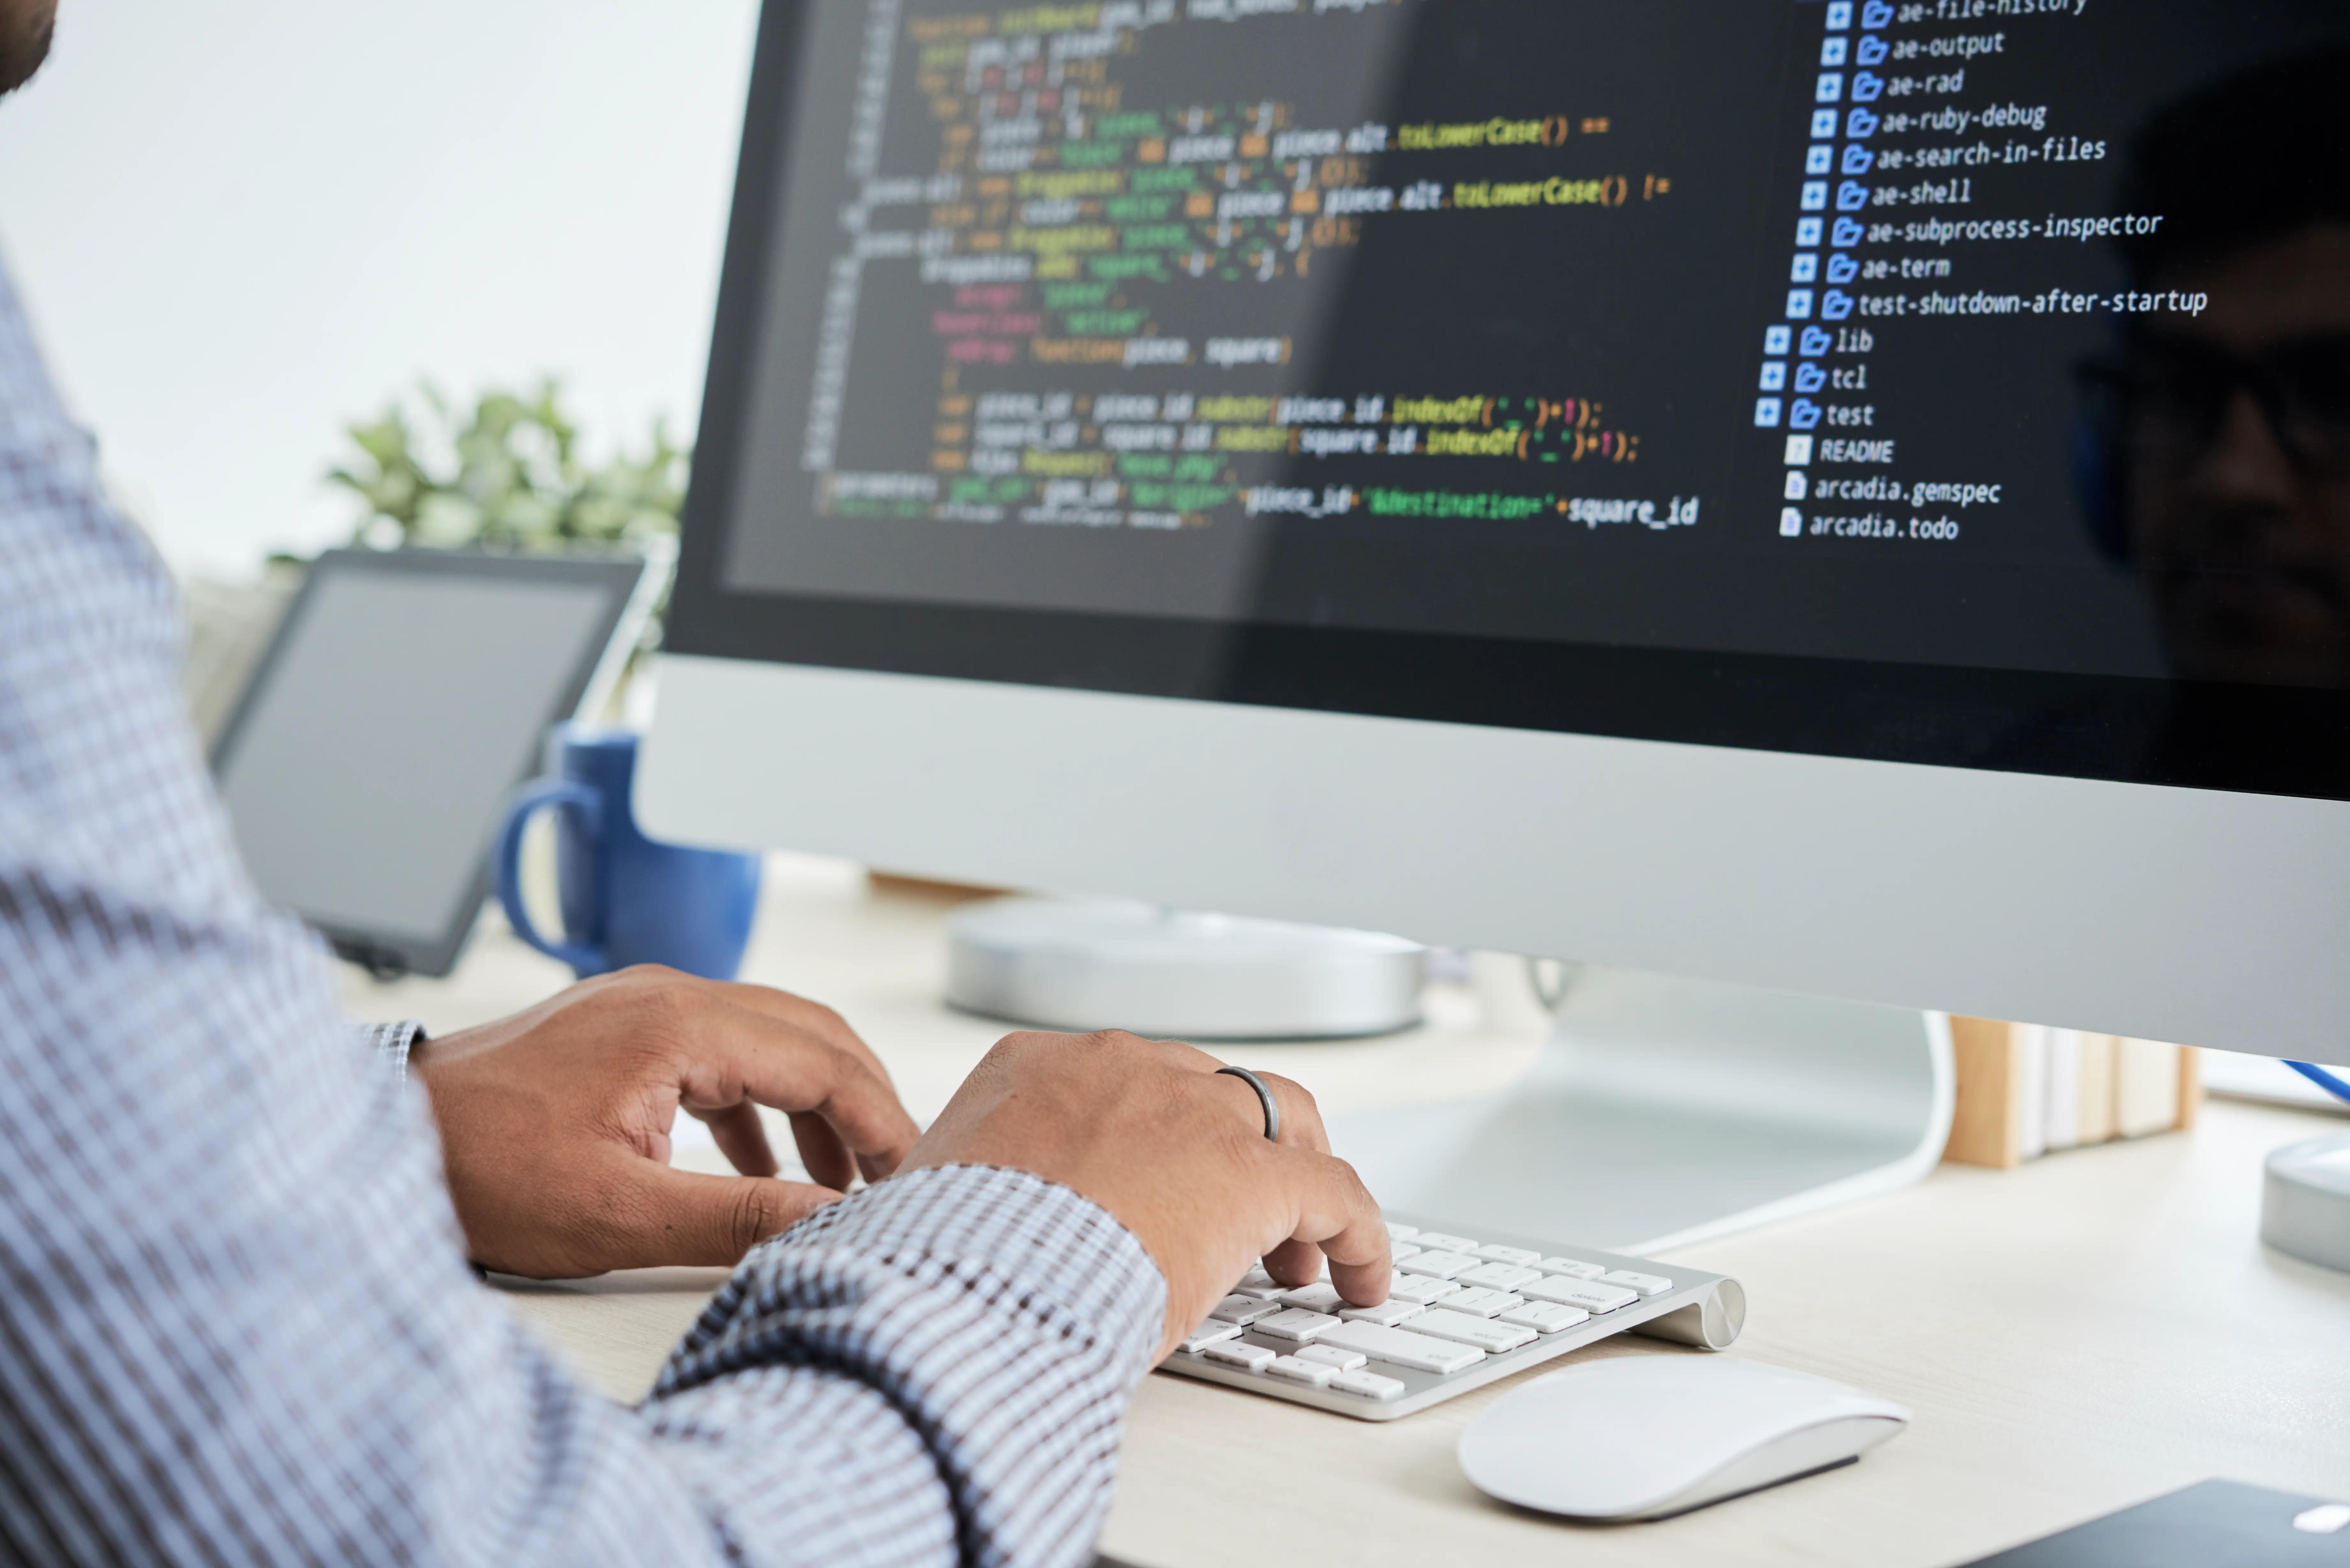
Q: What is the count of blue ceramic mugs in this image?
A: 1